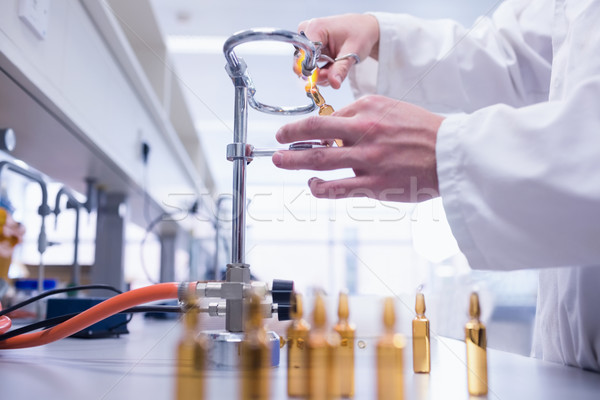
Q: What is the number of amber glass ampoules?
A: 9